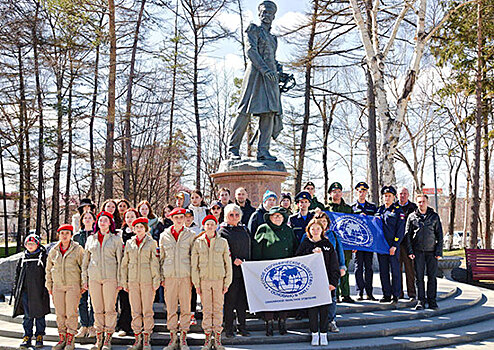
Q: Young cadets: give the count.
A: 5